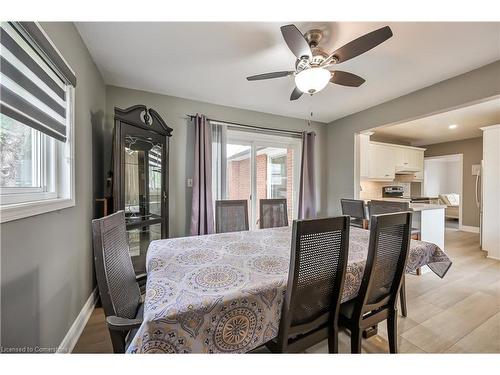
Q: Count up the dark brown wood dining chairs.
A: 5